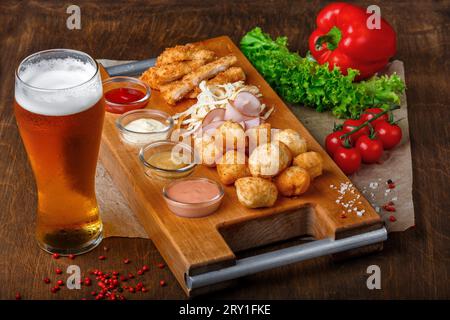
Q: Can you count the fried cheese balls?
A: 9